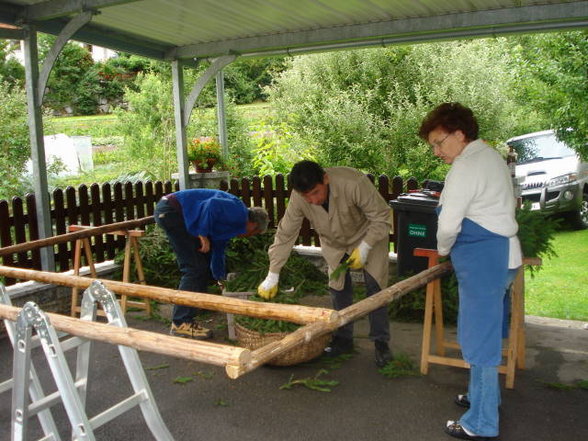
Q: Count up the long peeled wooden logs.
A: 4